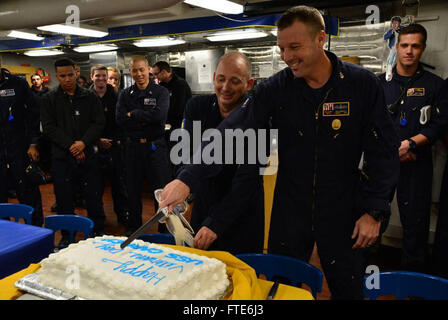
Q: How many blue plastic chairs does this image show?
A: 5